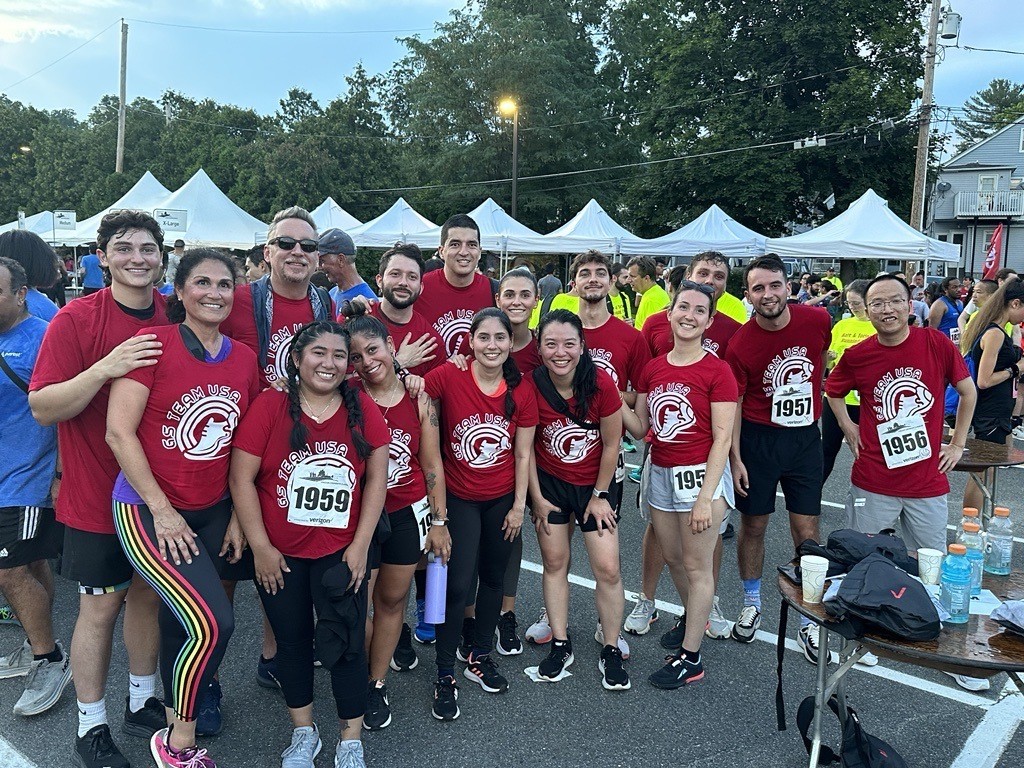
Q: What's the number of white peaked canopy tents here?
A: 9